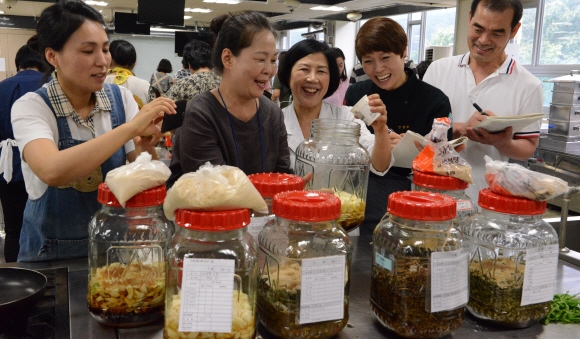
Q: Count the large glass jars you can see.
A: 8